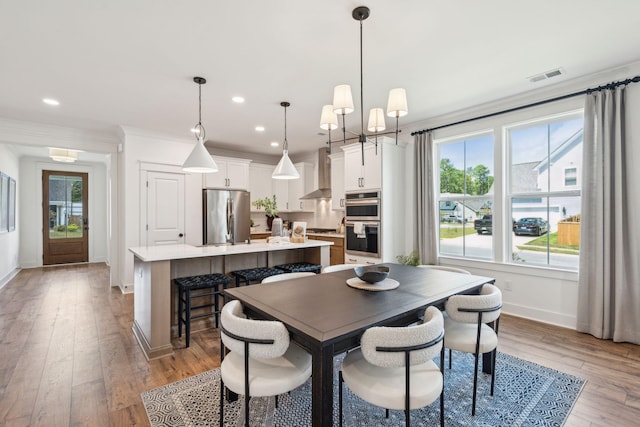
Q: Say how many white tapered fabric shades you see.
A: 4